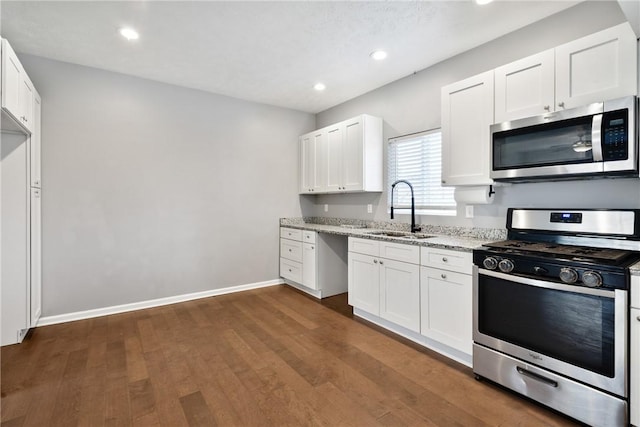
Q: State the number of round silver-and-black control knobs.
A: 4